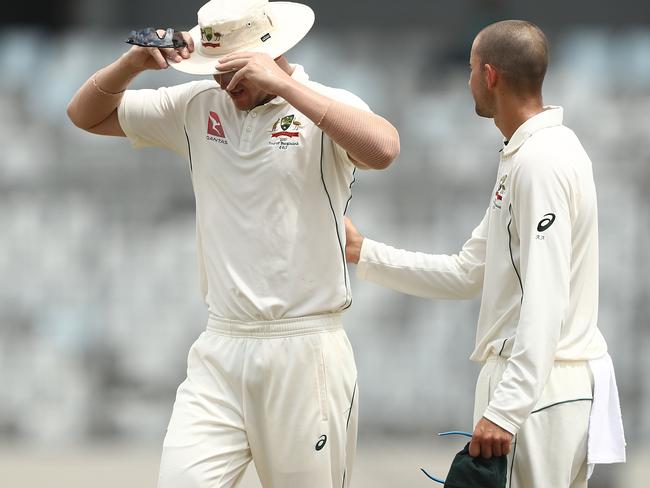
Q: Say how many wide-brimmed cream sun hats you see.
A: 1